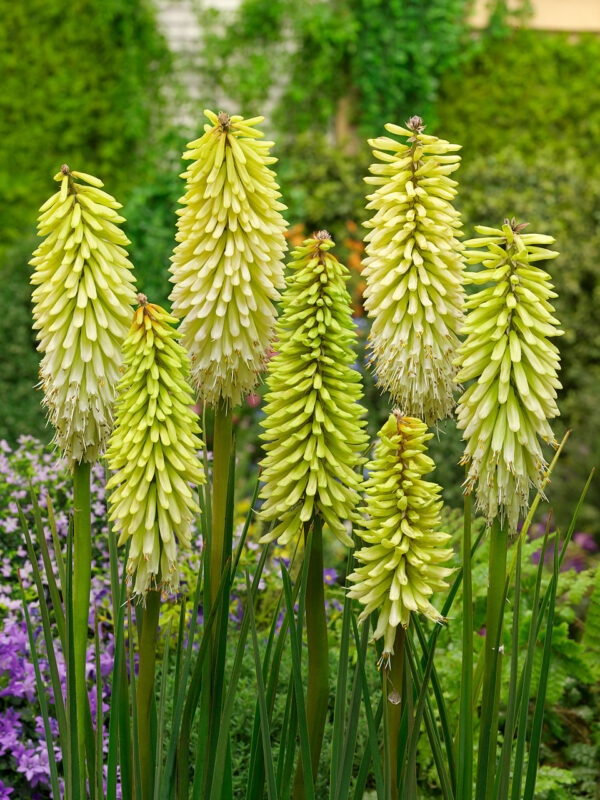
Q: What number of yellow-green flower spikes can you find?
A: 7